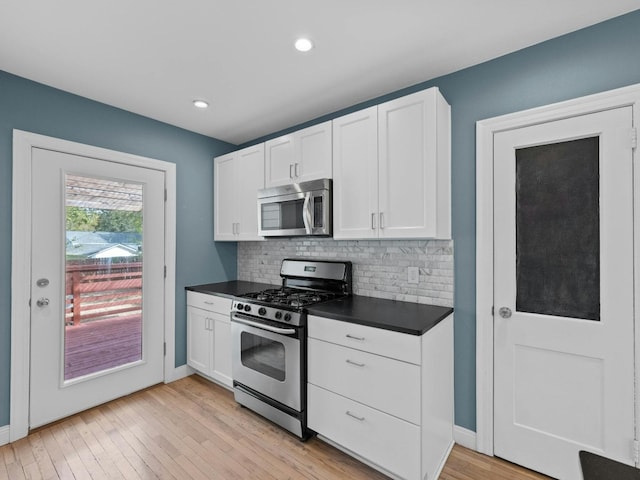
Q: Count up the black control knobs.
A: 5